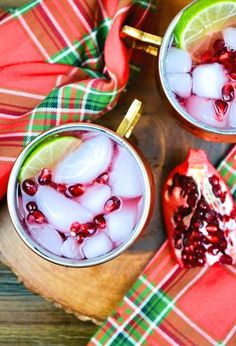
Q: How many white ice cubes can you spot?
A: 14